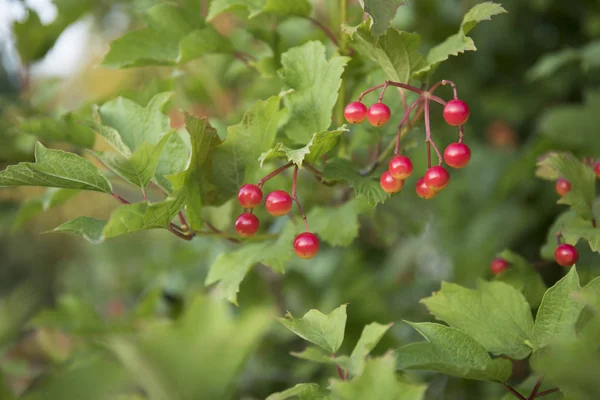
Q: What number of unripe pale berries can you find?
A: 0